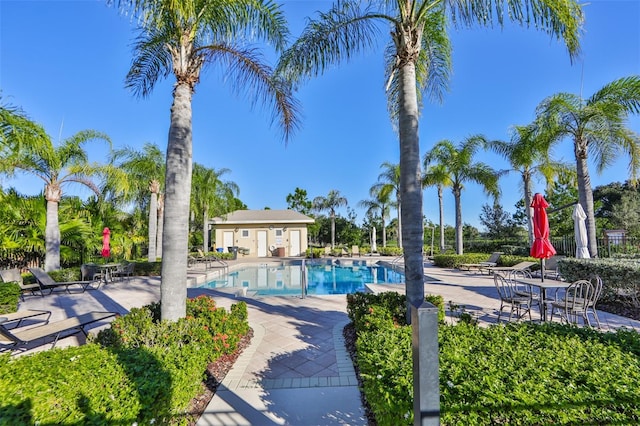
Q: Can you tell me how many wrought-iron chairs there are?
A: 4